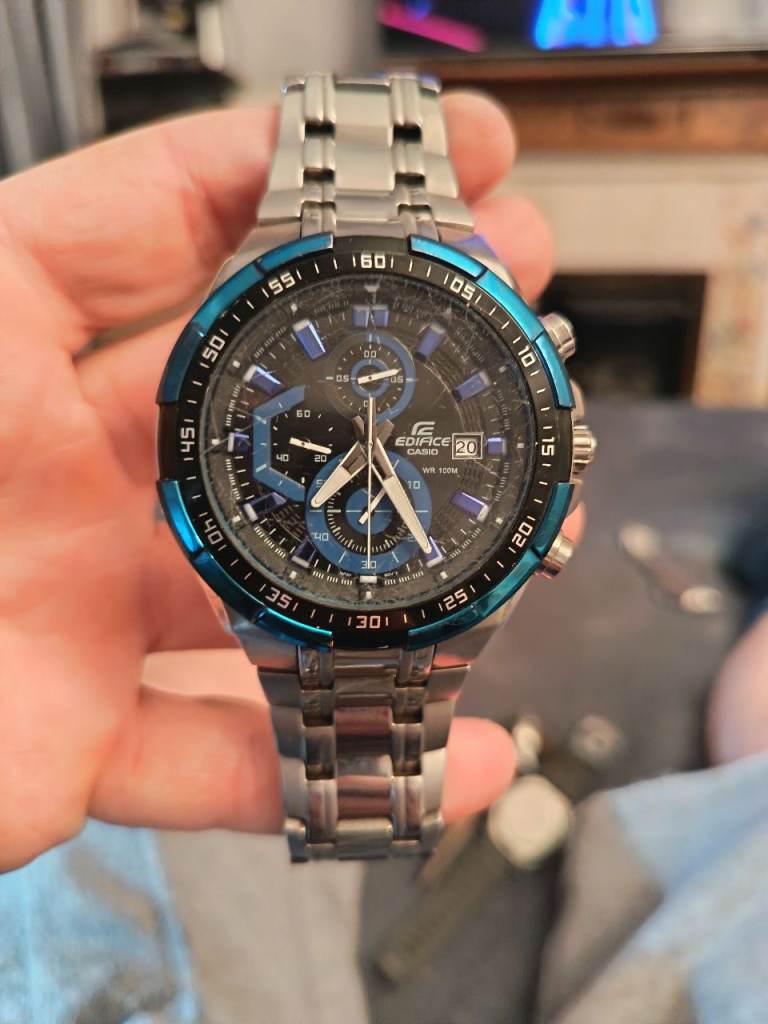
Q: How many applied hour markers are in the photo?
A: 12